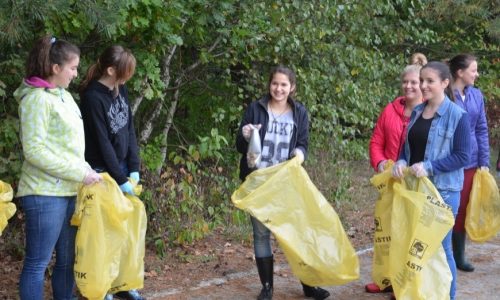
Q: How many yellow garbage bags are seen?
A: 7